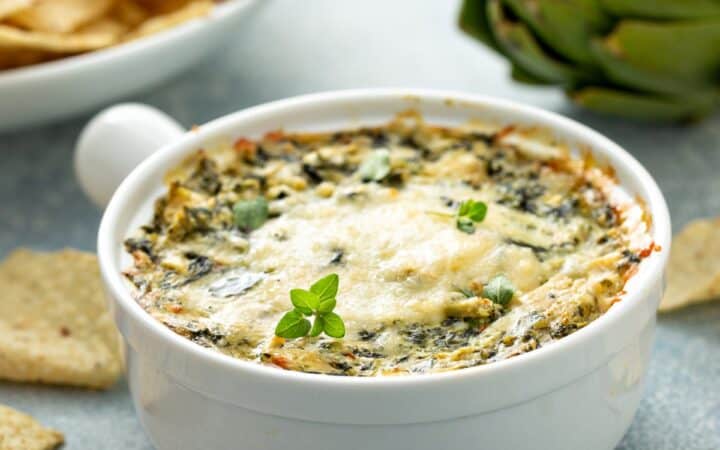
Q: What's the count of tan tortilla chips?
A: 3